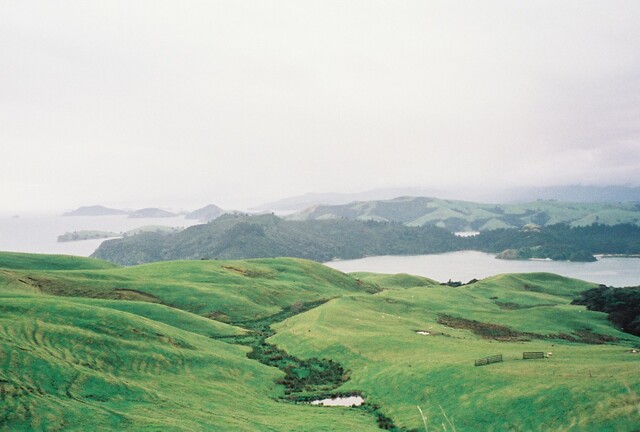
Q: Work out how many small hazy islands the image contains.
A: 3